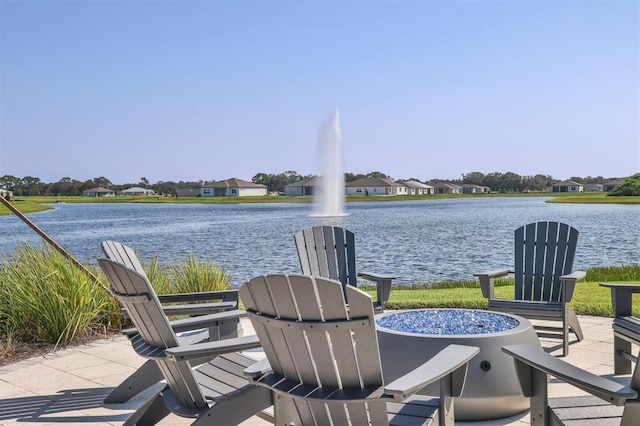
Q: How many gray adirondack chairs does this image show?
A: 7